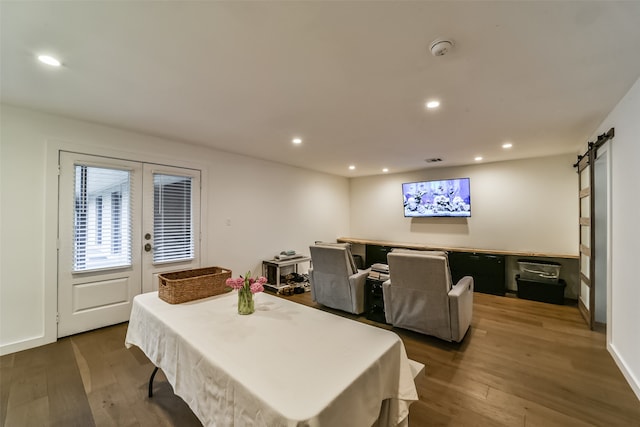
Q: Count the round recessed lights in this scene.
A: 7